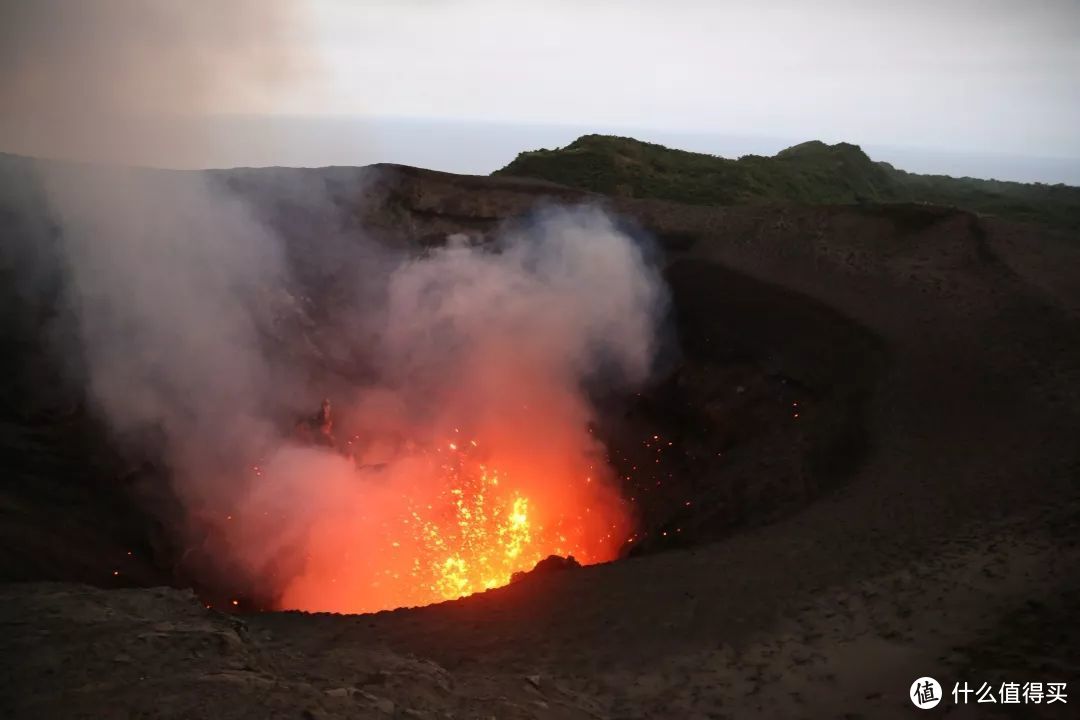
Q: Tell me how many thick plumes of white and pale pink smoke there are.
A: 2